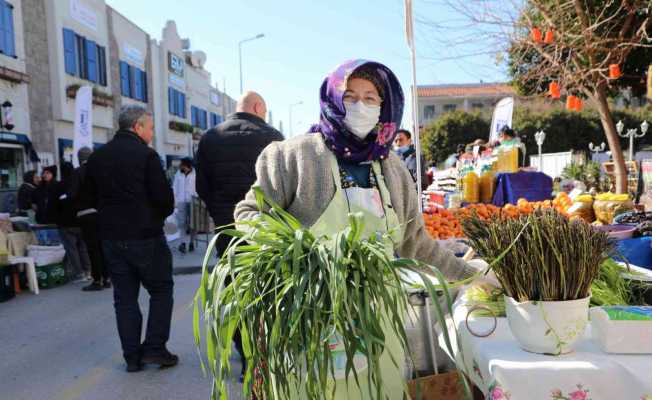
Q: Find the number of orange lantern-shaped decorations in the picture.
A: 6